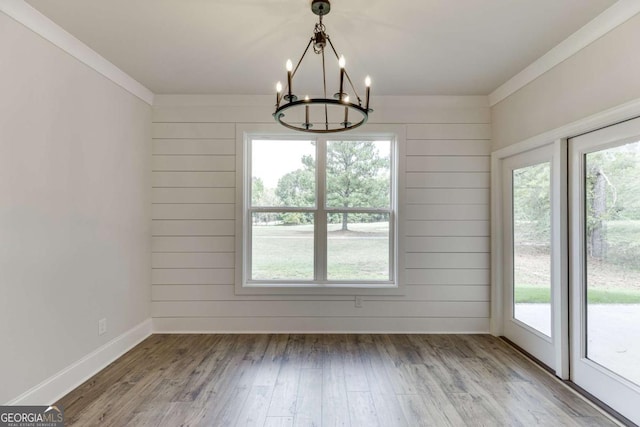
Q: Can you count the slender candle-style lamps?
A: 6